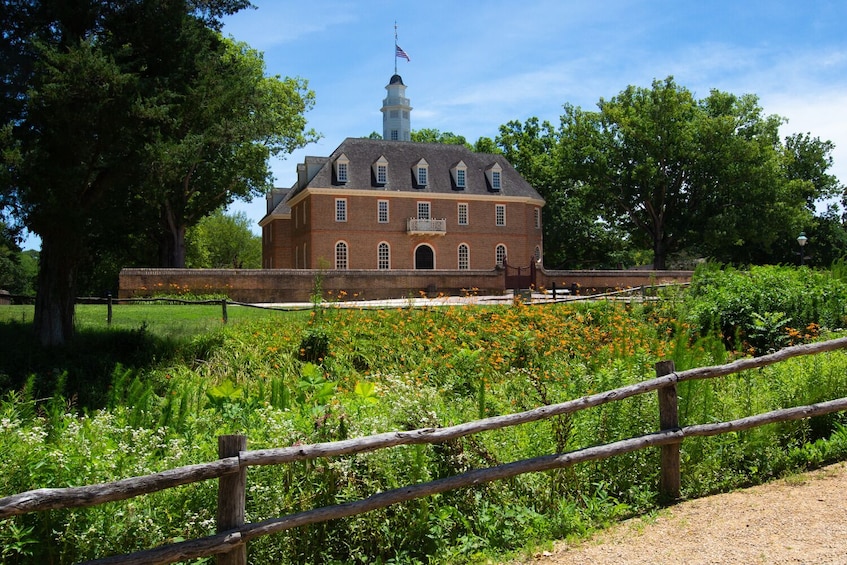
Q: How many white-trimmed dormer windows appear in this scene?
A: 5